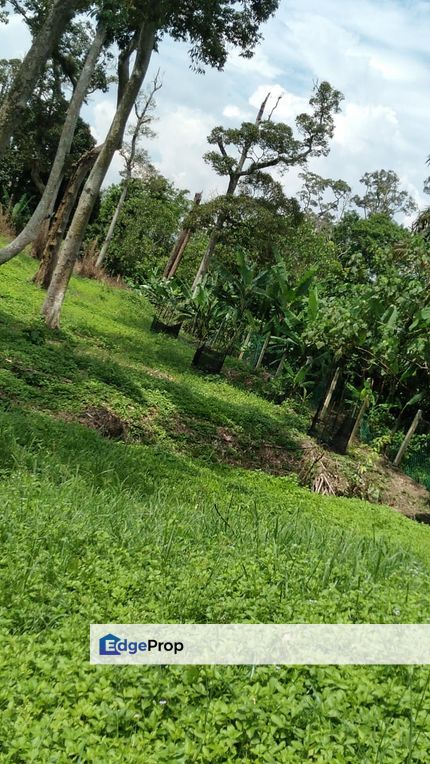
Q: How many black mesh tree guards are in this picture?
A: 3